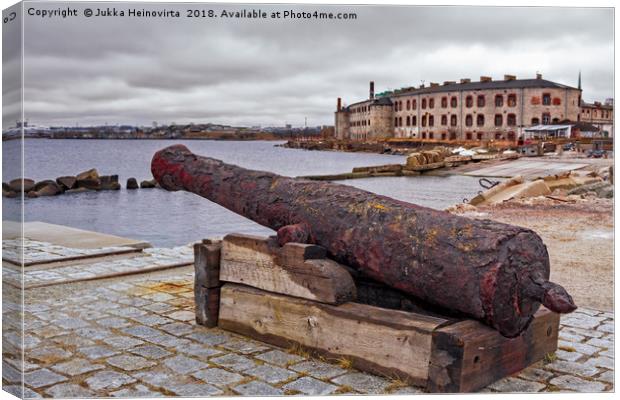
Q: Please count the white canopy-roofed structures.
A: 1